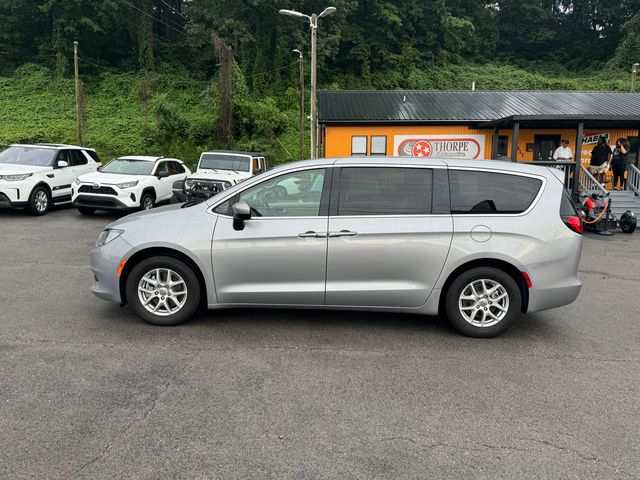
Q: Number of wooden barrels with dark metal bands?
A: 0